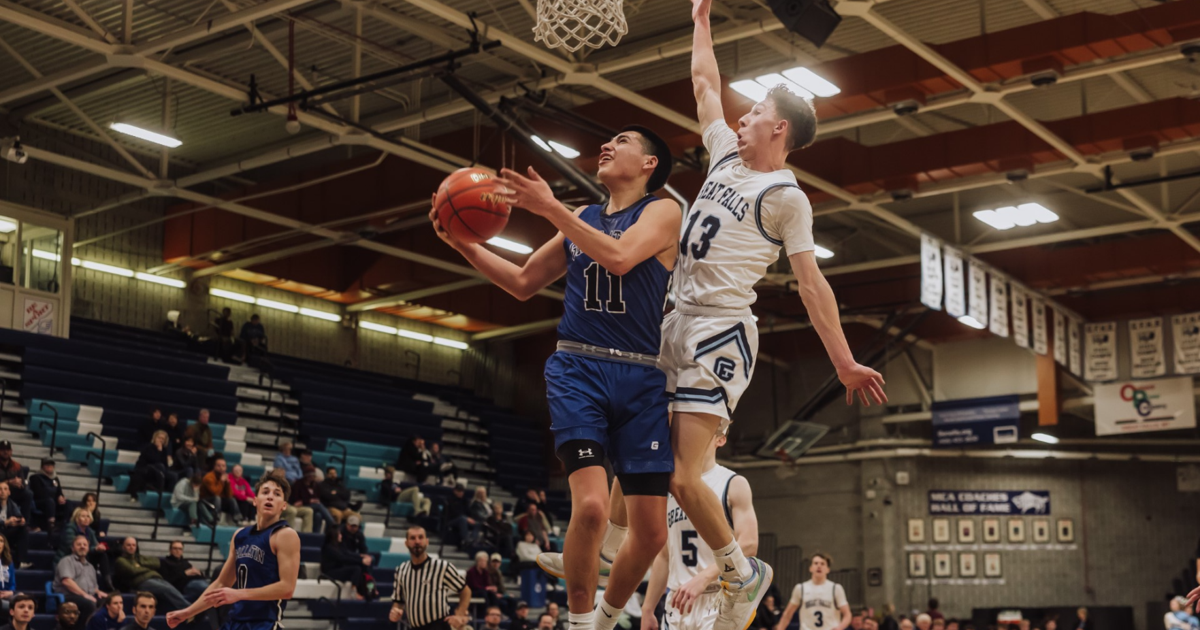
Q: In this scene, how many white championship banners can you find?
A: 11